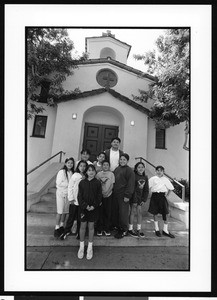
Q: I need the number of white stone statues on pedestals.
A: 0